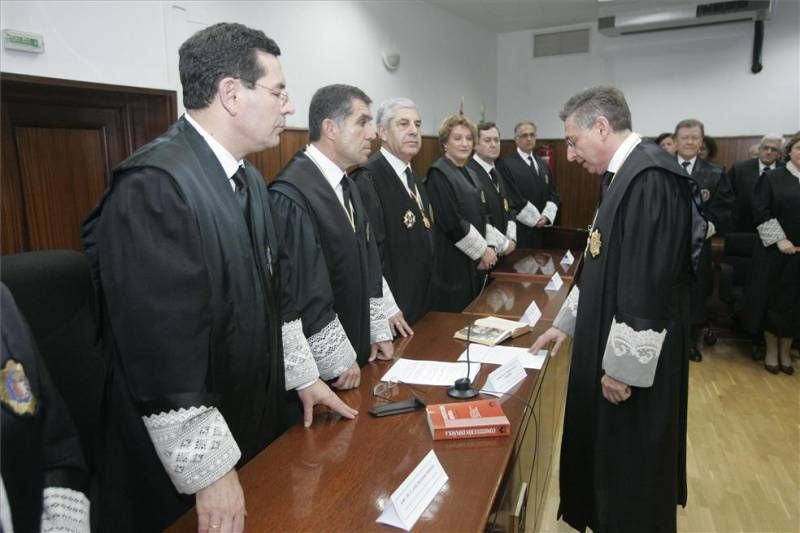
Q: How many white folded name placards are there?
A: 5